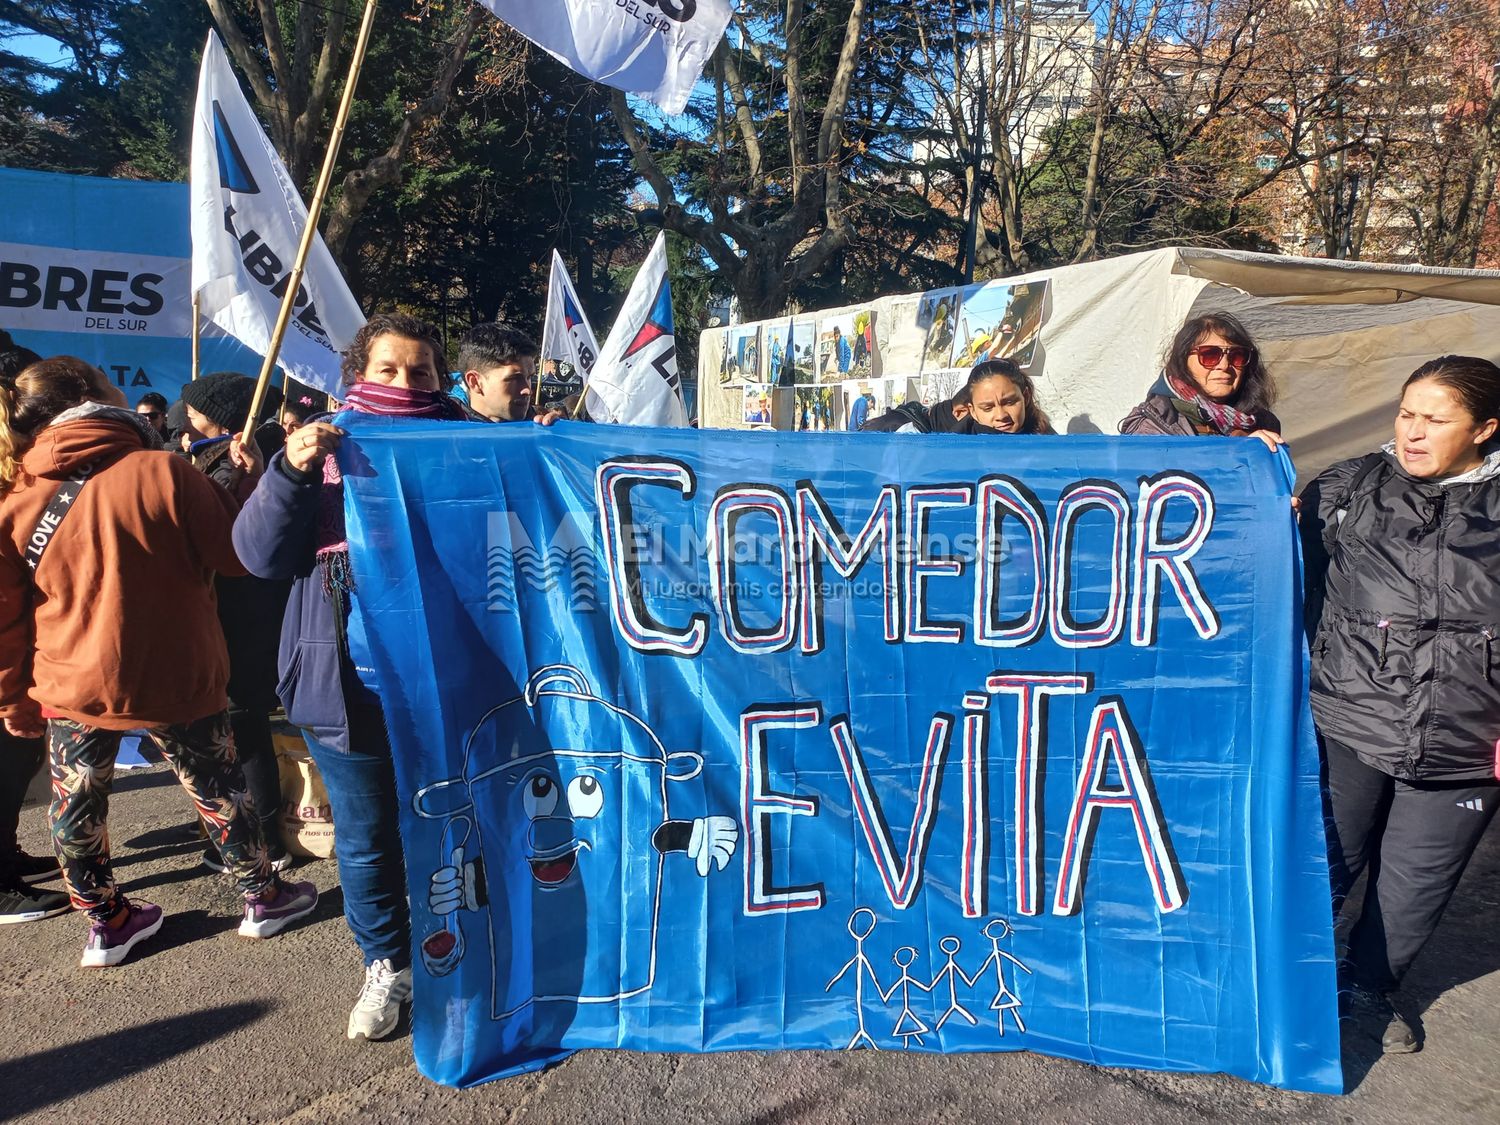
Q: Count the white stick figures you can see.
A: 4